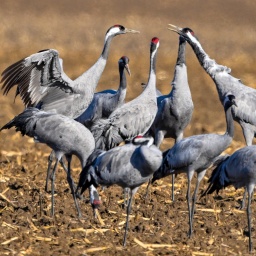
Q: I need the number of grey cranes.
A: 9